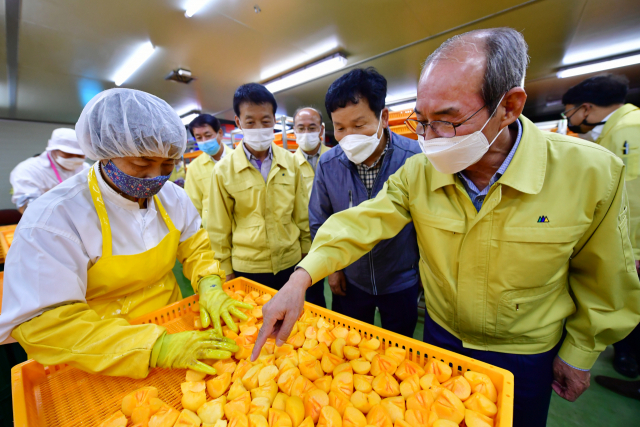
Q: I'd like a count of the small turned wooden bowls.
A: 0